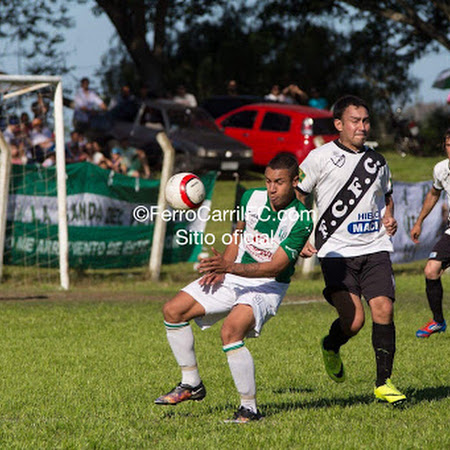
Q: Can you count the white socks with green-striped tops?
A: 2